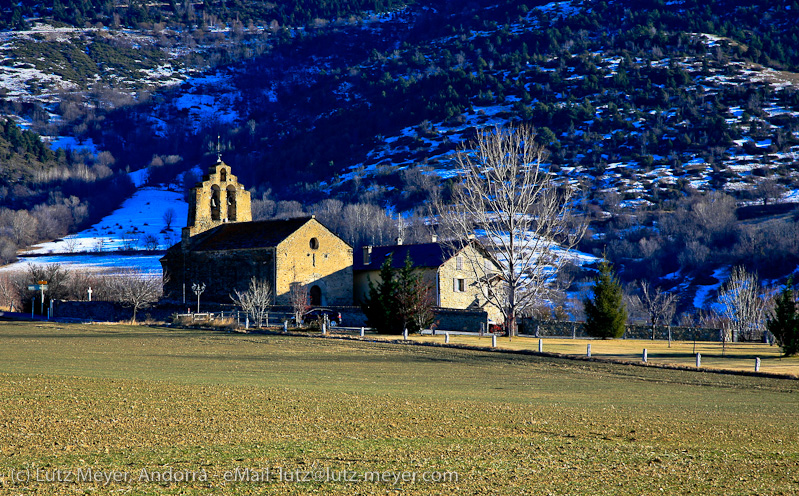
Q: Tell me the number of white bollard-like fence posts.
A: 12